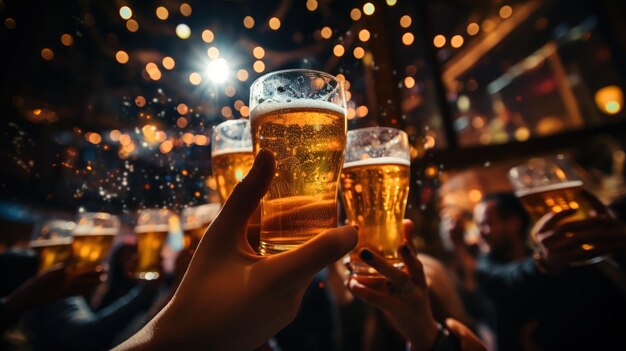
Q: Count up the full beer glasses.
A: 8